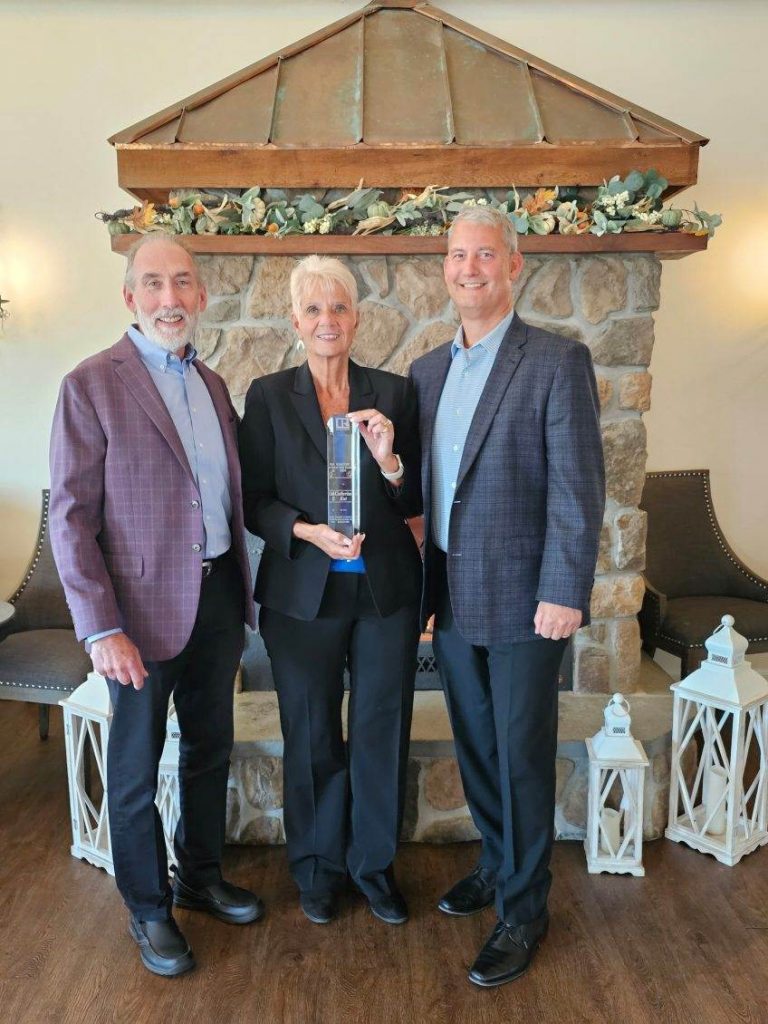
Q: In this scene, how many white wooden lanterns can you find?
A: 4